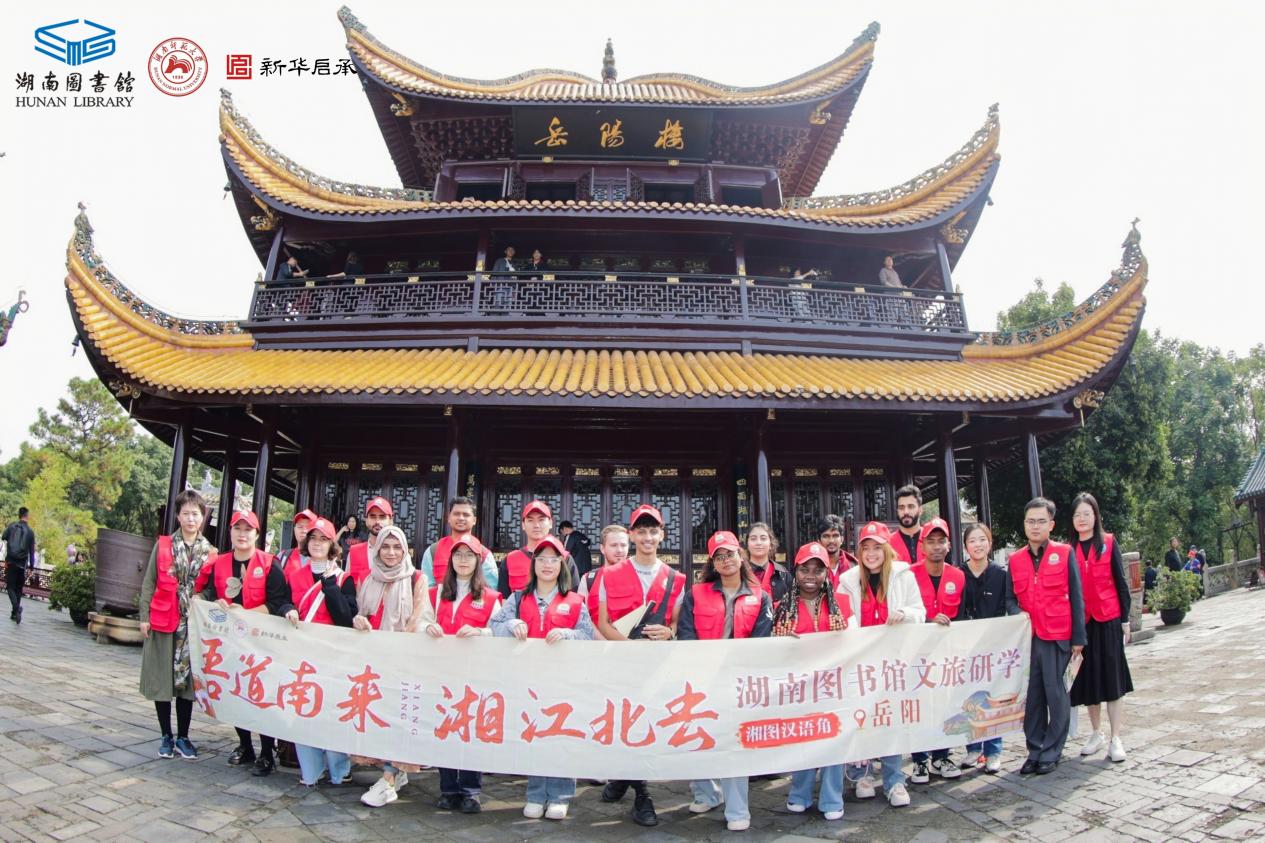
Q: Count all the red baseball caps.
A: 12